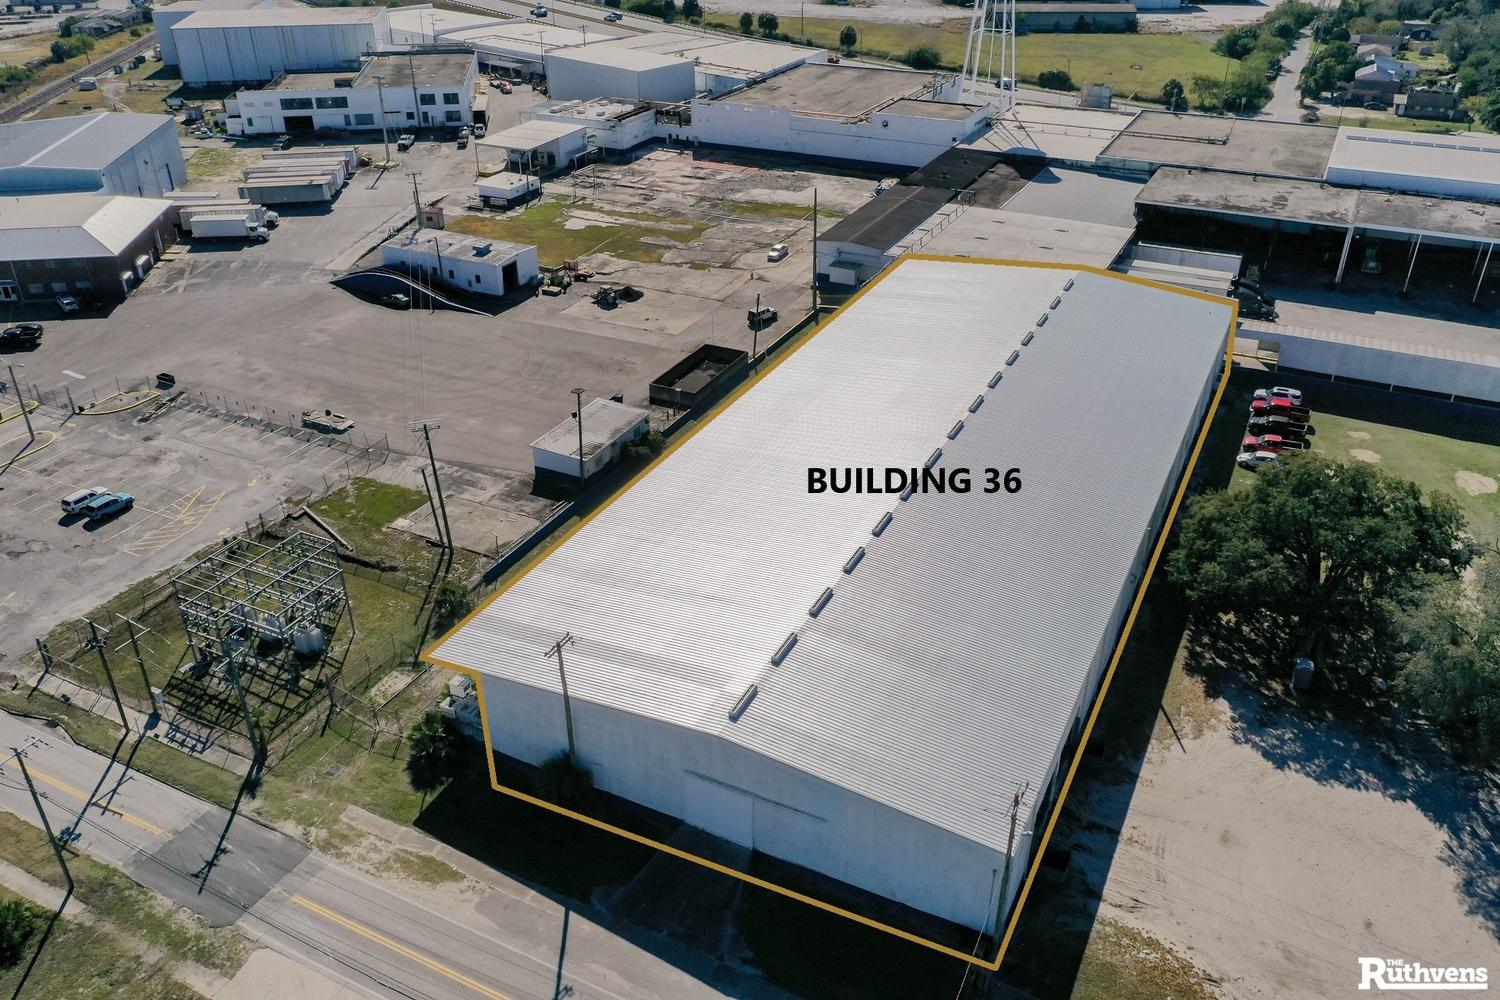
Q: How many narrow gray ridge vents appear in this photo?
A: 15